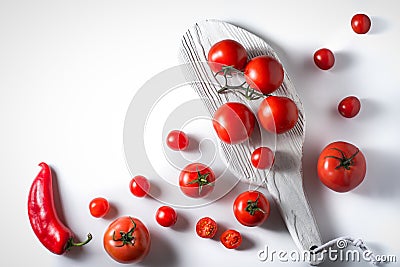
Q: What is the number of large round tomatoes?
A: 8